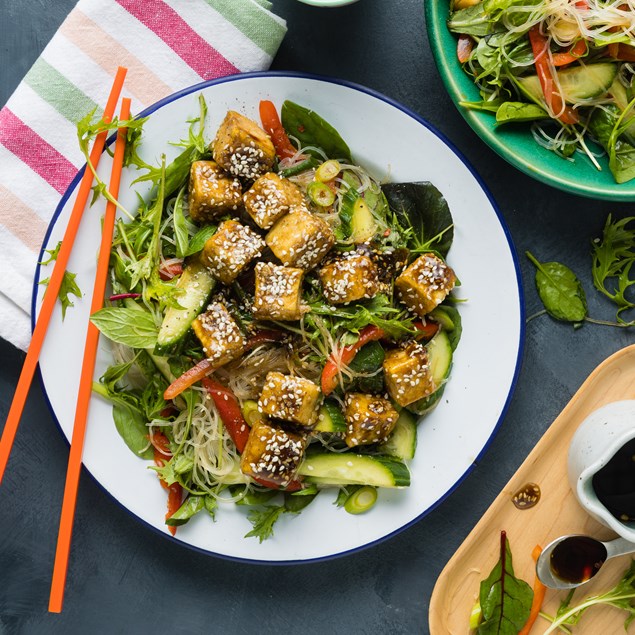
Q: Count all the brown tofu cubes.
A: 13